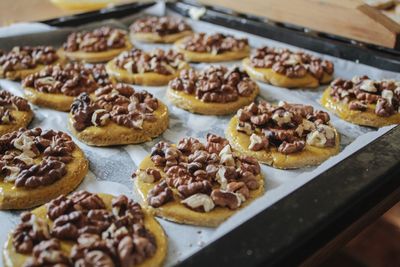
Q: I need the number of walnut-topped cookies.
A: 15